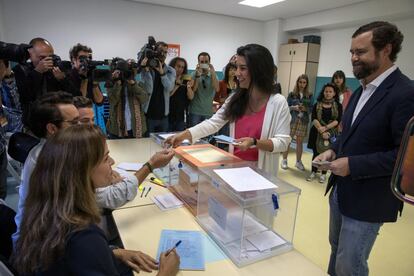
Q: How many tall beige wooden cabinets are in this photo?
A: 1